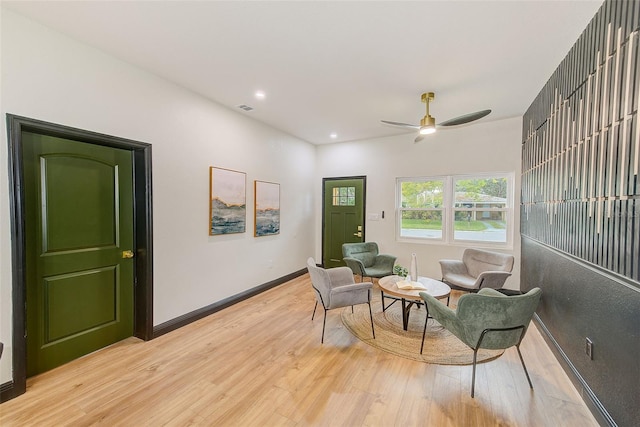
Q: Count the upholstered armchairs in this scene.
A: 4